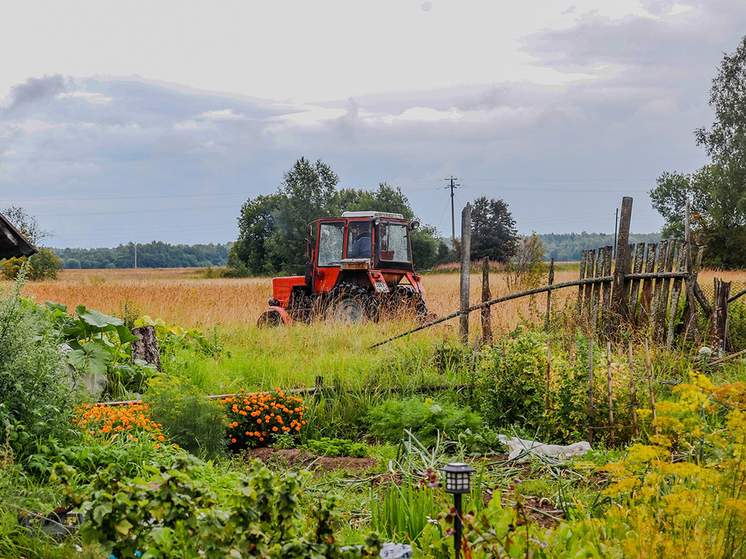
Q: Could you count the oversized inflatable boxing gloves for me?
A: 0